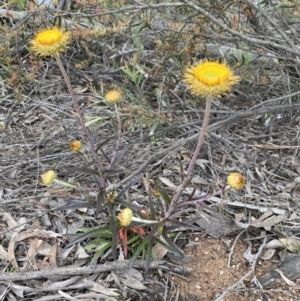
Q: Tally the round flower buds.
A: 5